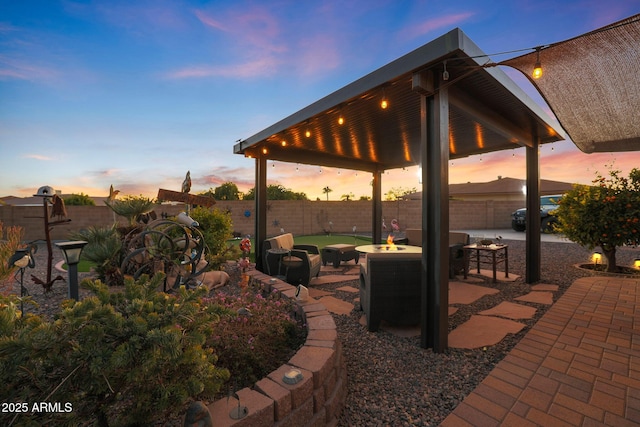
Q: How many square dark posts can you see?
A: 4